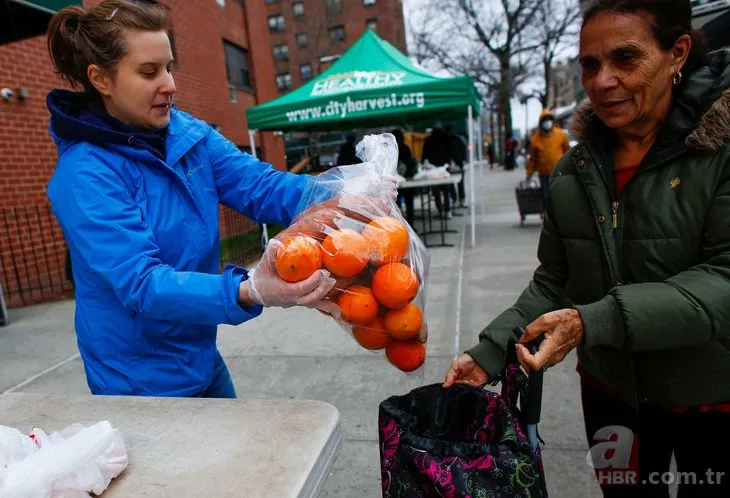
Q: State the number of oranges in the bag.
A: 8